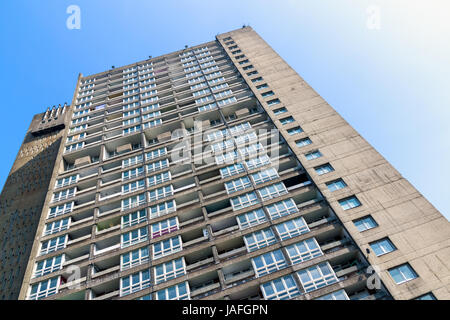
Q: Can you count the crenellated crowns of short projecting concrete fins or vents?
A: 1